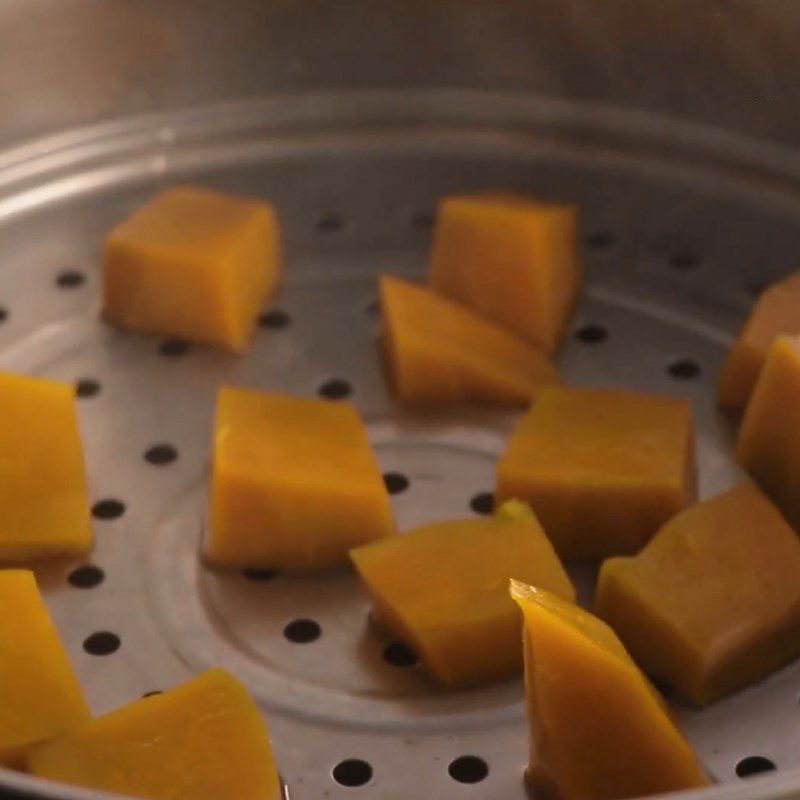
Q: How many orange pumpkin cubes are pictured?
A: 13